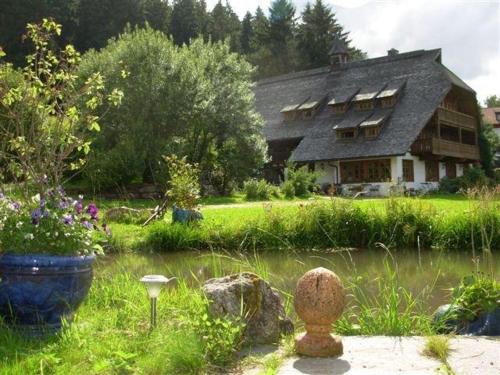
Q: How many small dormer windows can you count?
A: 7